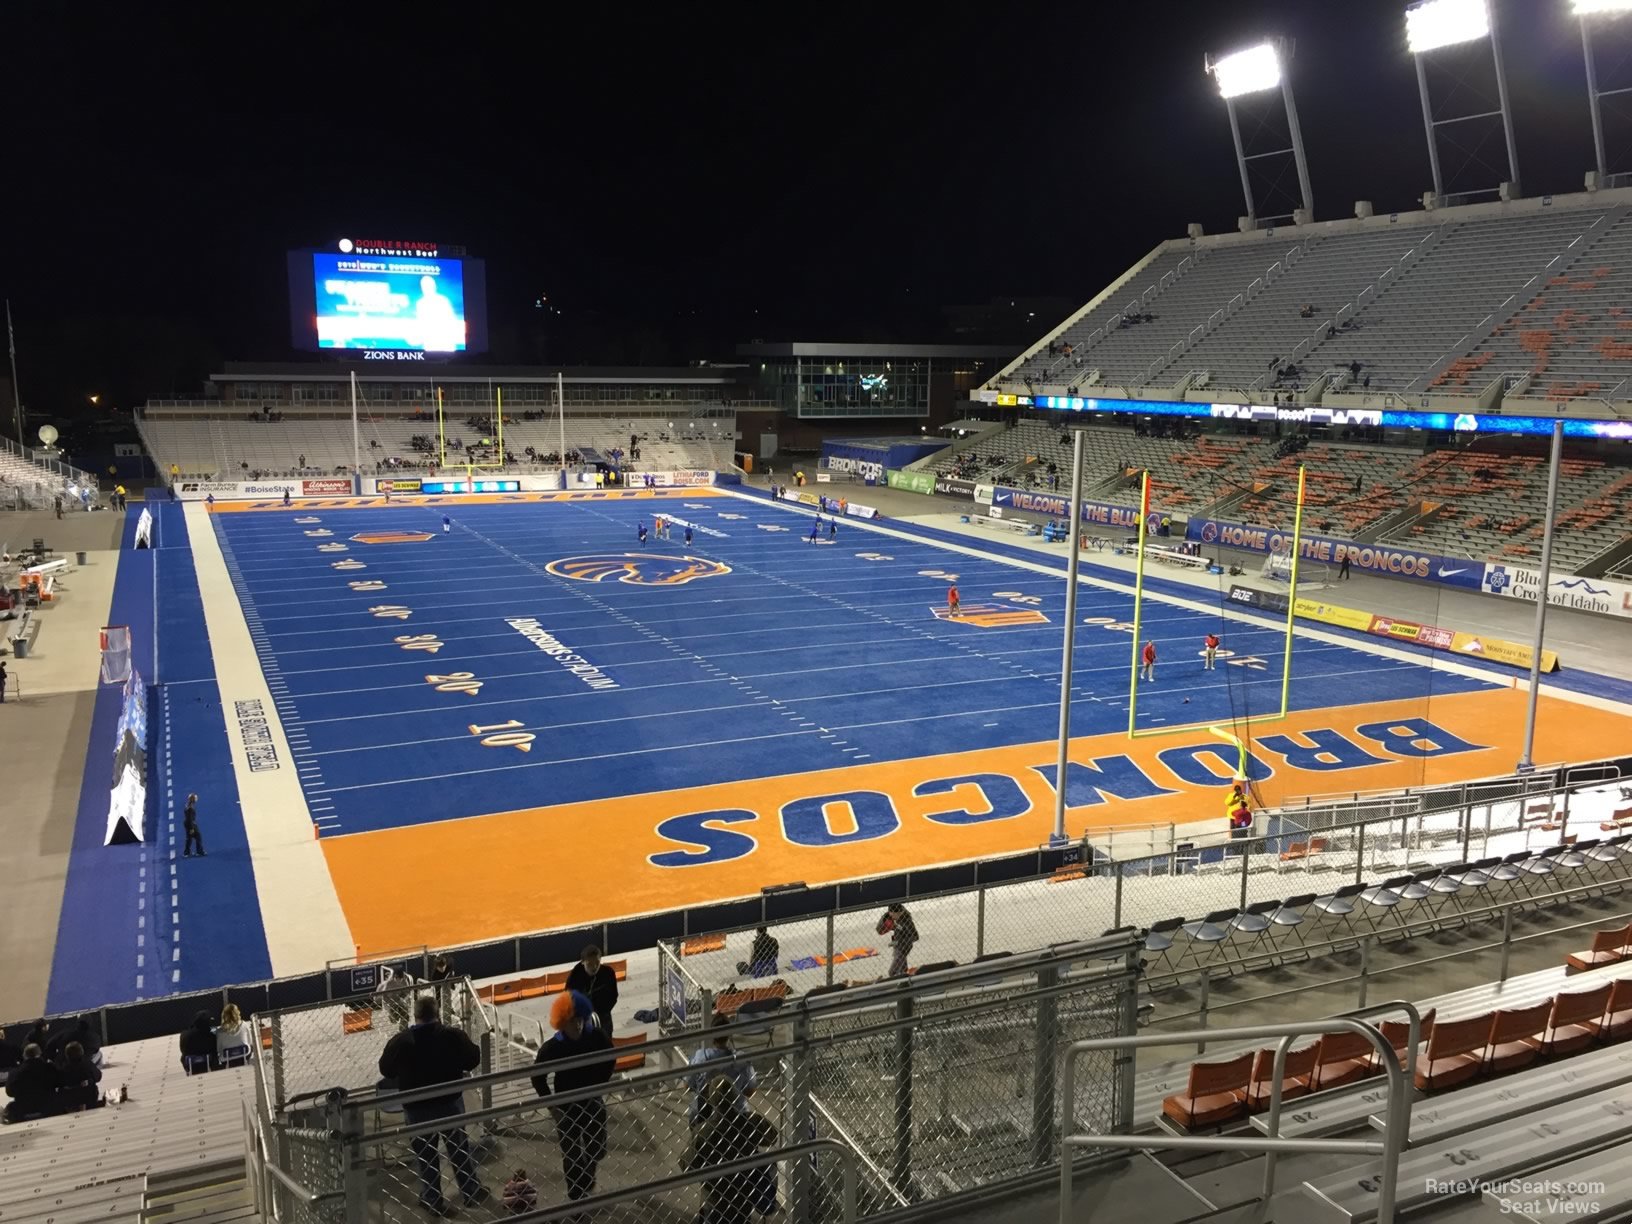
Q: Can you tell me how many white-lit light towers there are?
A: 3